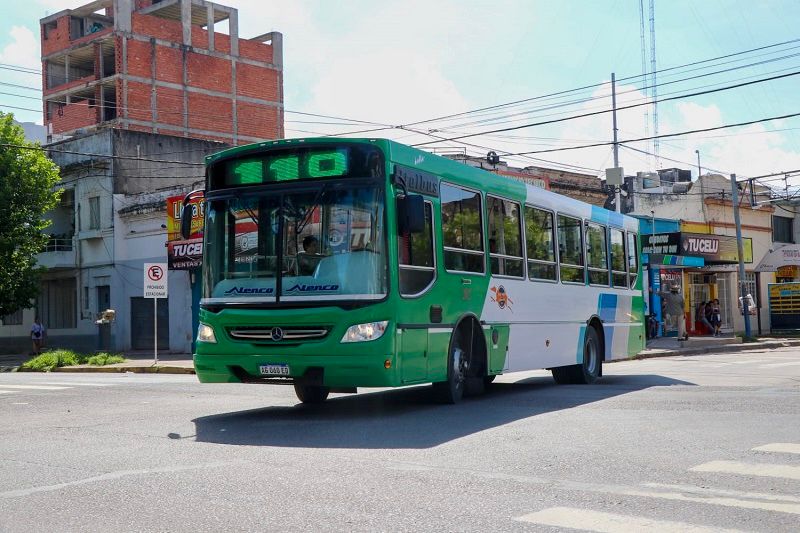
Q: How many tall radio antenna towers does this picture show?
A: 2